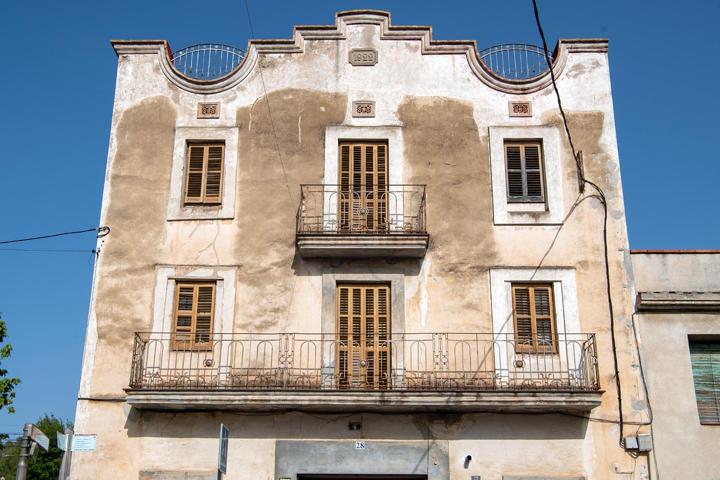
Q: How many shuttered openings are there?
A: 6